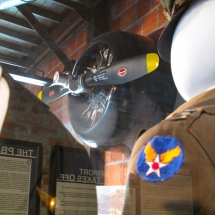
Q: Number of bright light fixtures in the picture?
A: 2